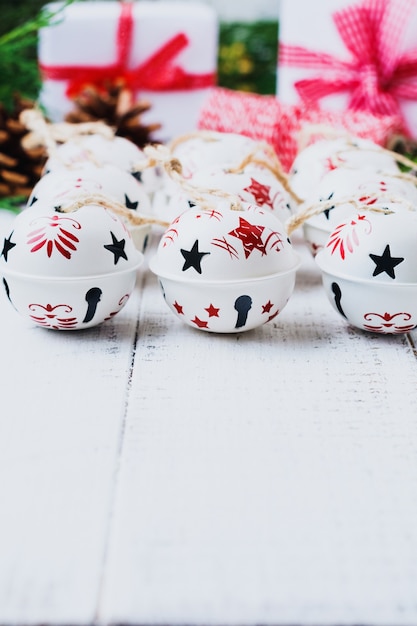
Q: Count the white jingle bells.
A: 9